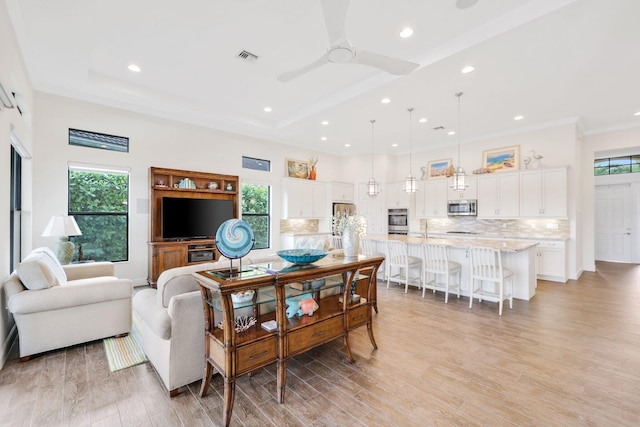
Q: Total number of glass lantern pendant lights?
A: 3